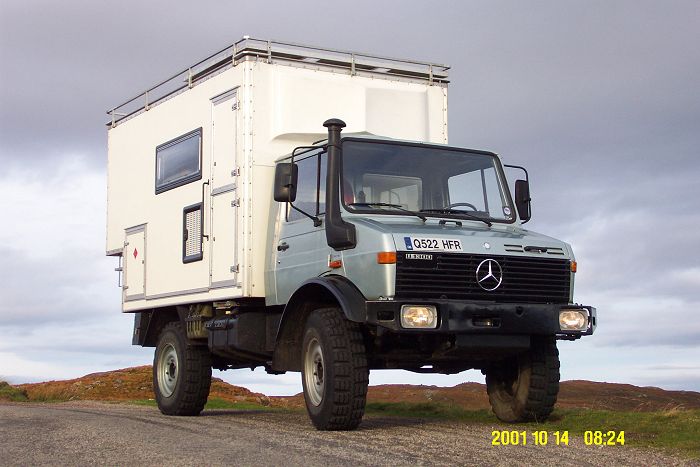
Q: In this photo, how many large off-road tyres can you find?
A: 3